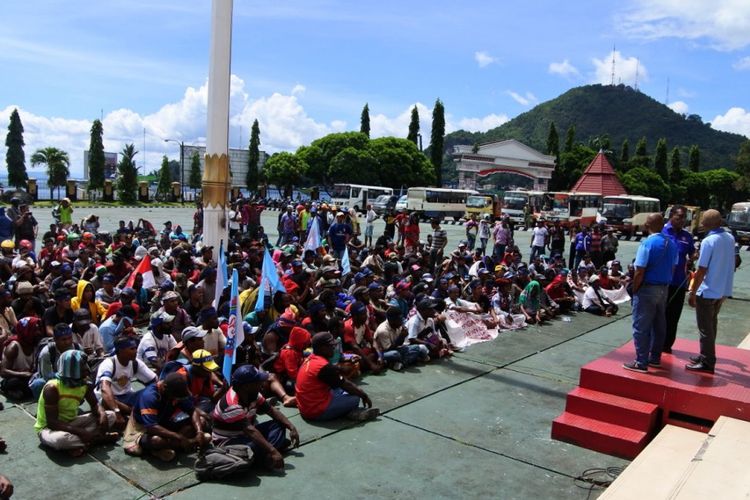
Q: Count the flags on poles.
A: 6